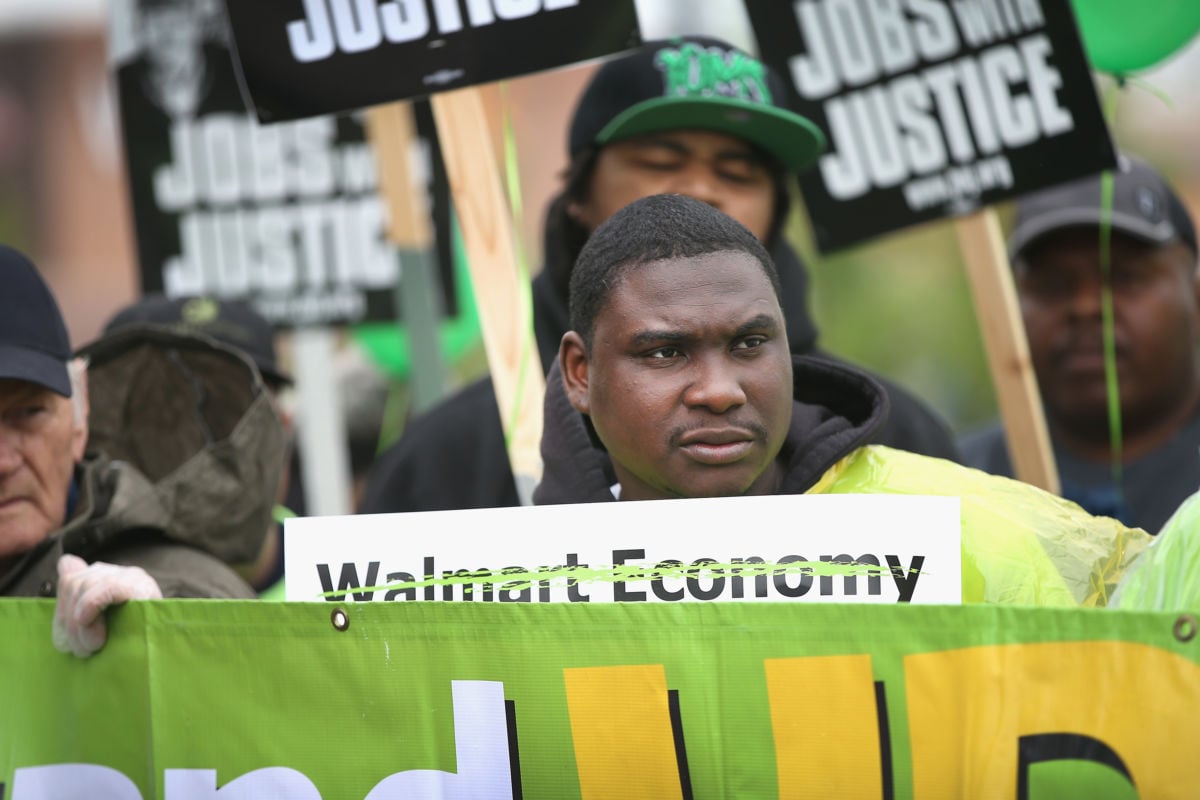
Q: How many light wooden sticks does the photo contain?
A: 3